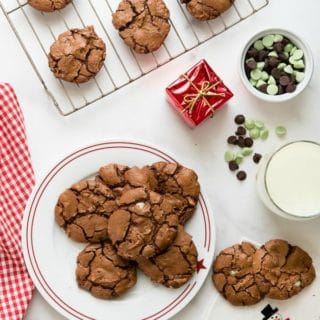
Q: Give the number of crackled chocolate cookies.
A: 12